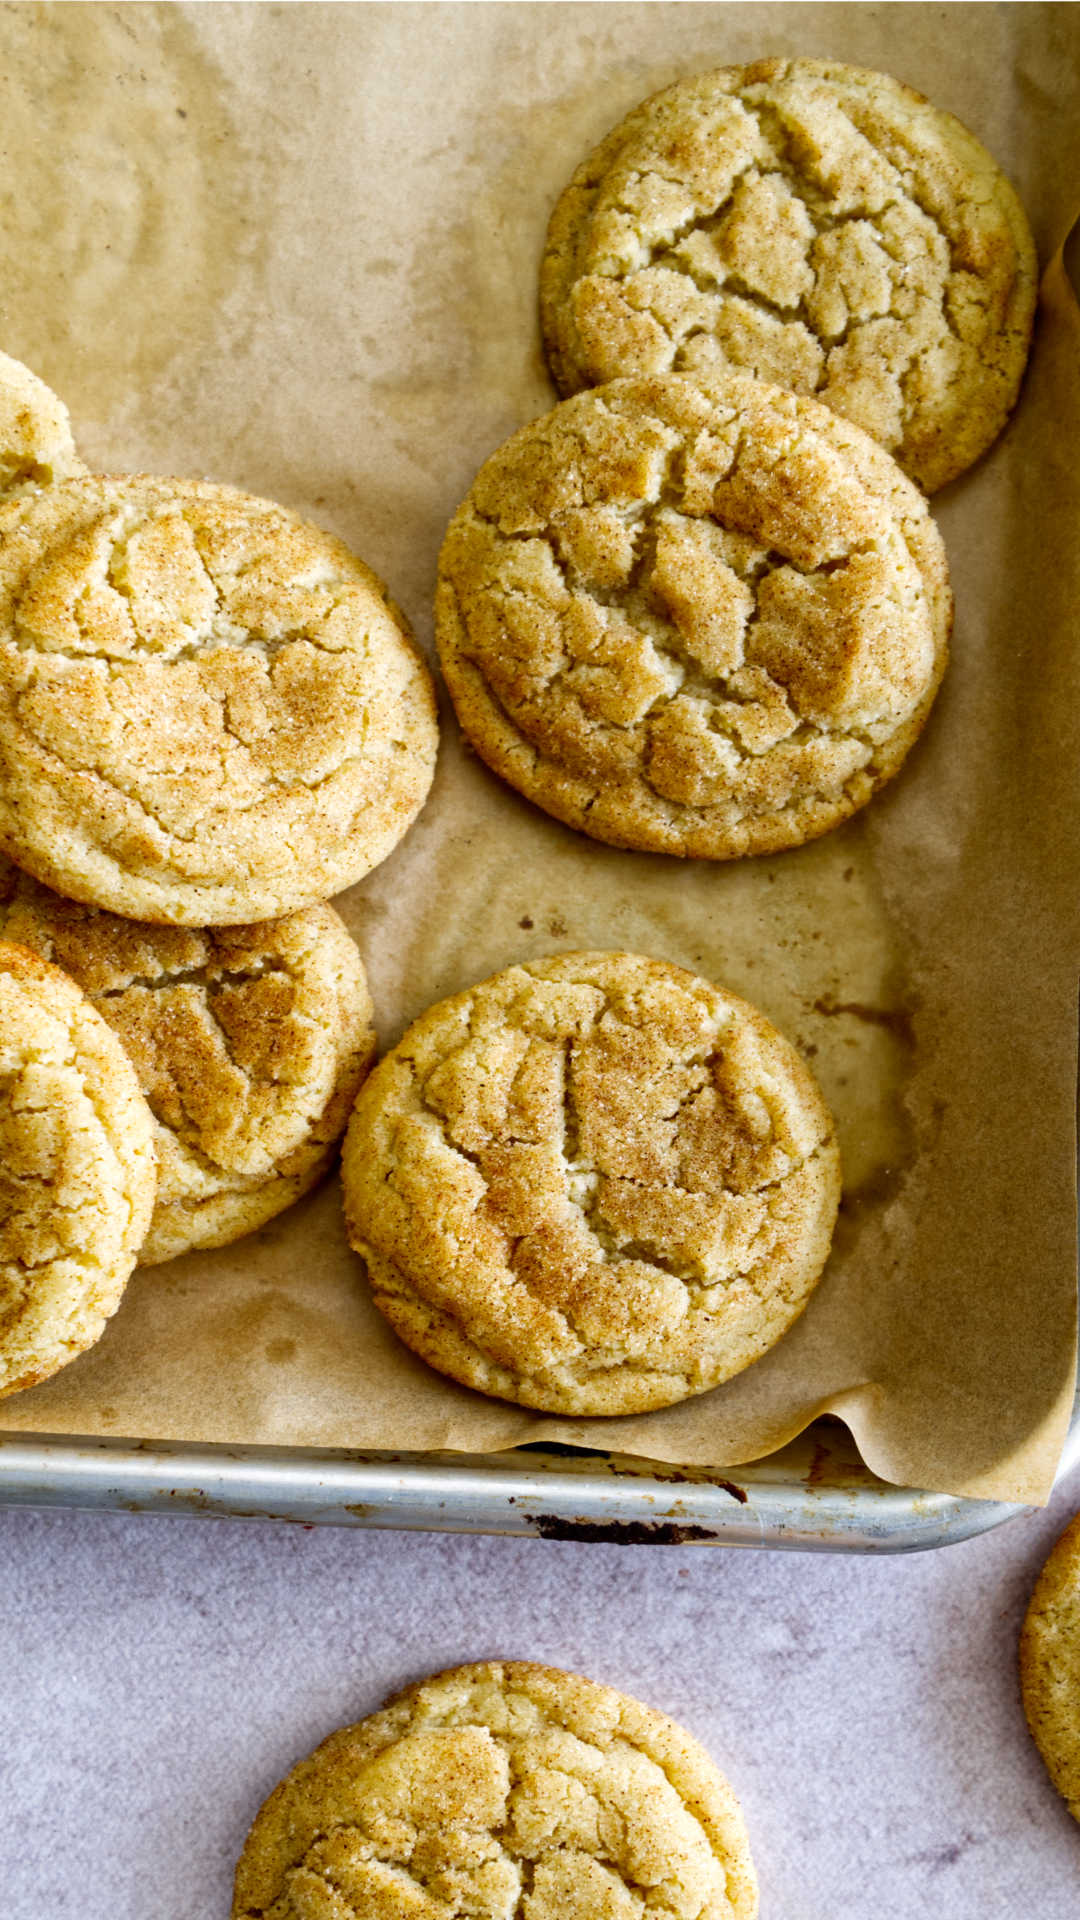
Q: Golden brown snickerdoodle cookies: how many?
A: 9